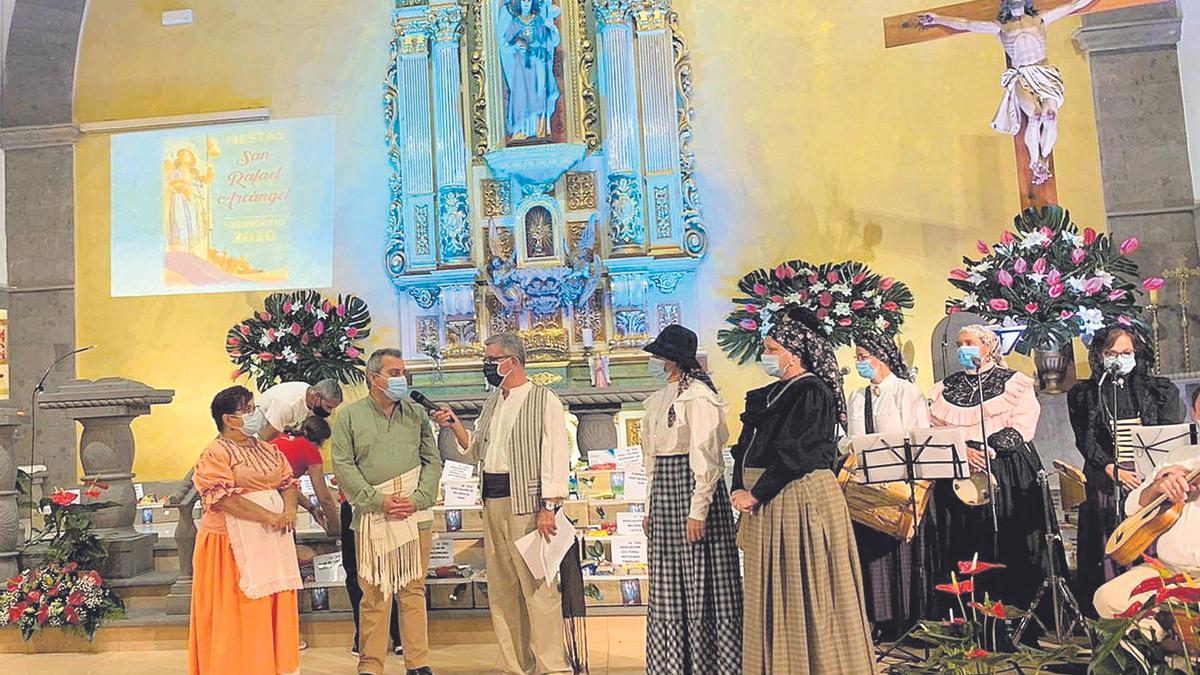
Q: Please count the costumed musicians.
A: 4